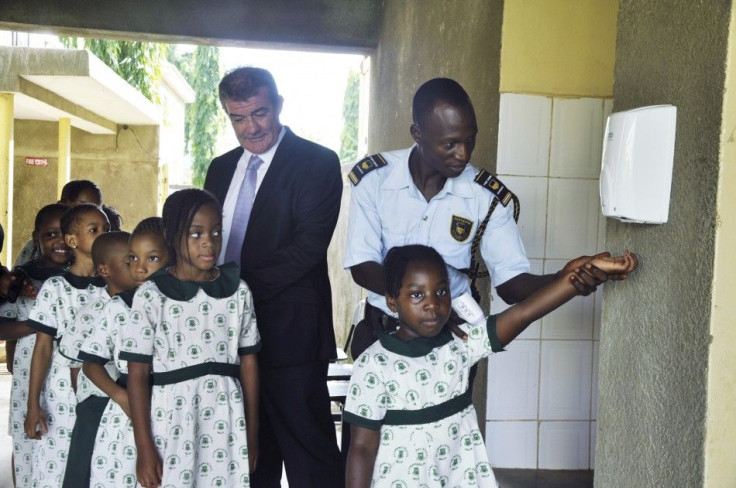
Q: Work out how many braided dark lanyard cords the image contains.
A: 1